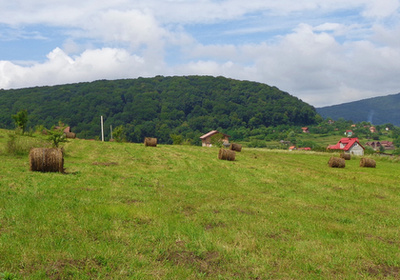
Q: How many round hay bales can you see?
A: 8